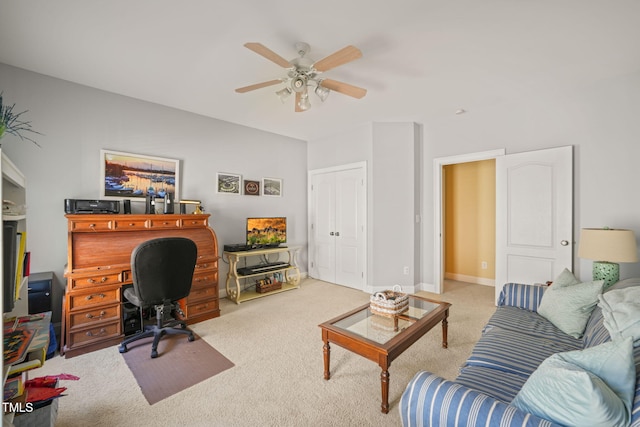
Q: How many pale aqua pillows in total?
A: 2